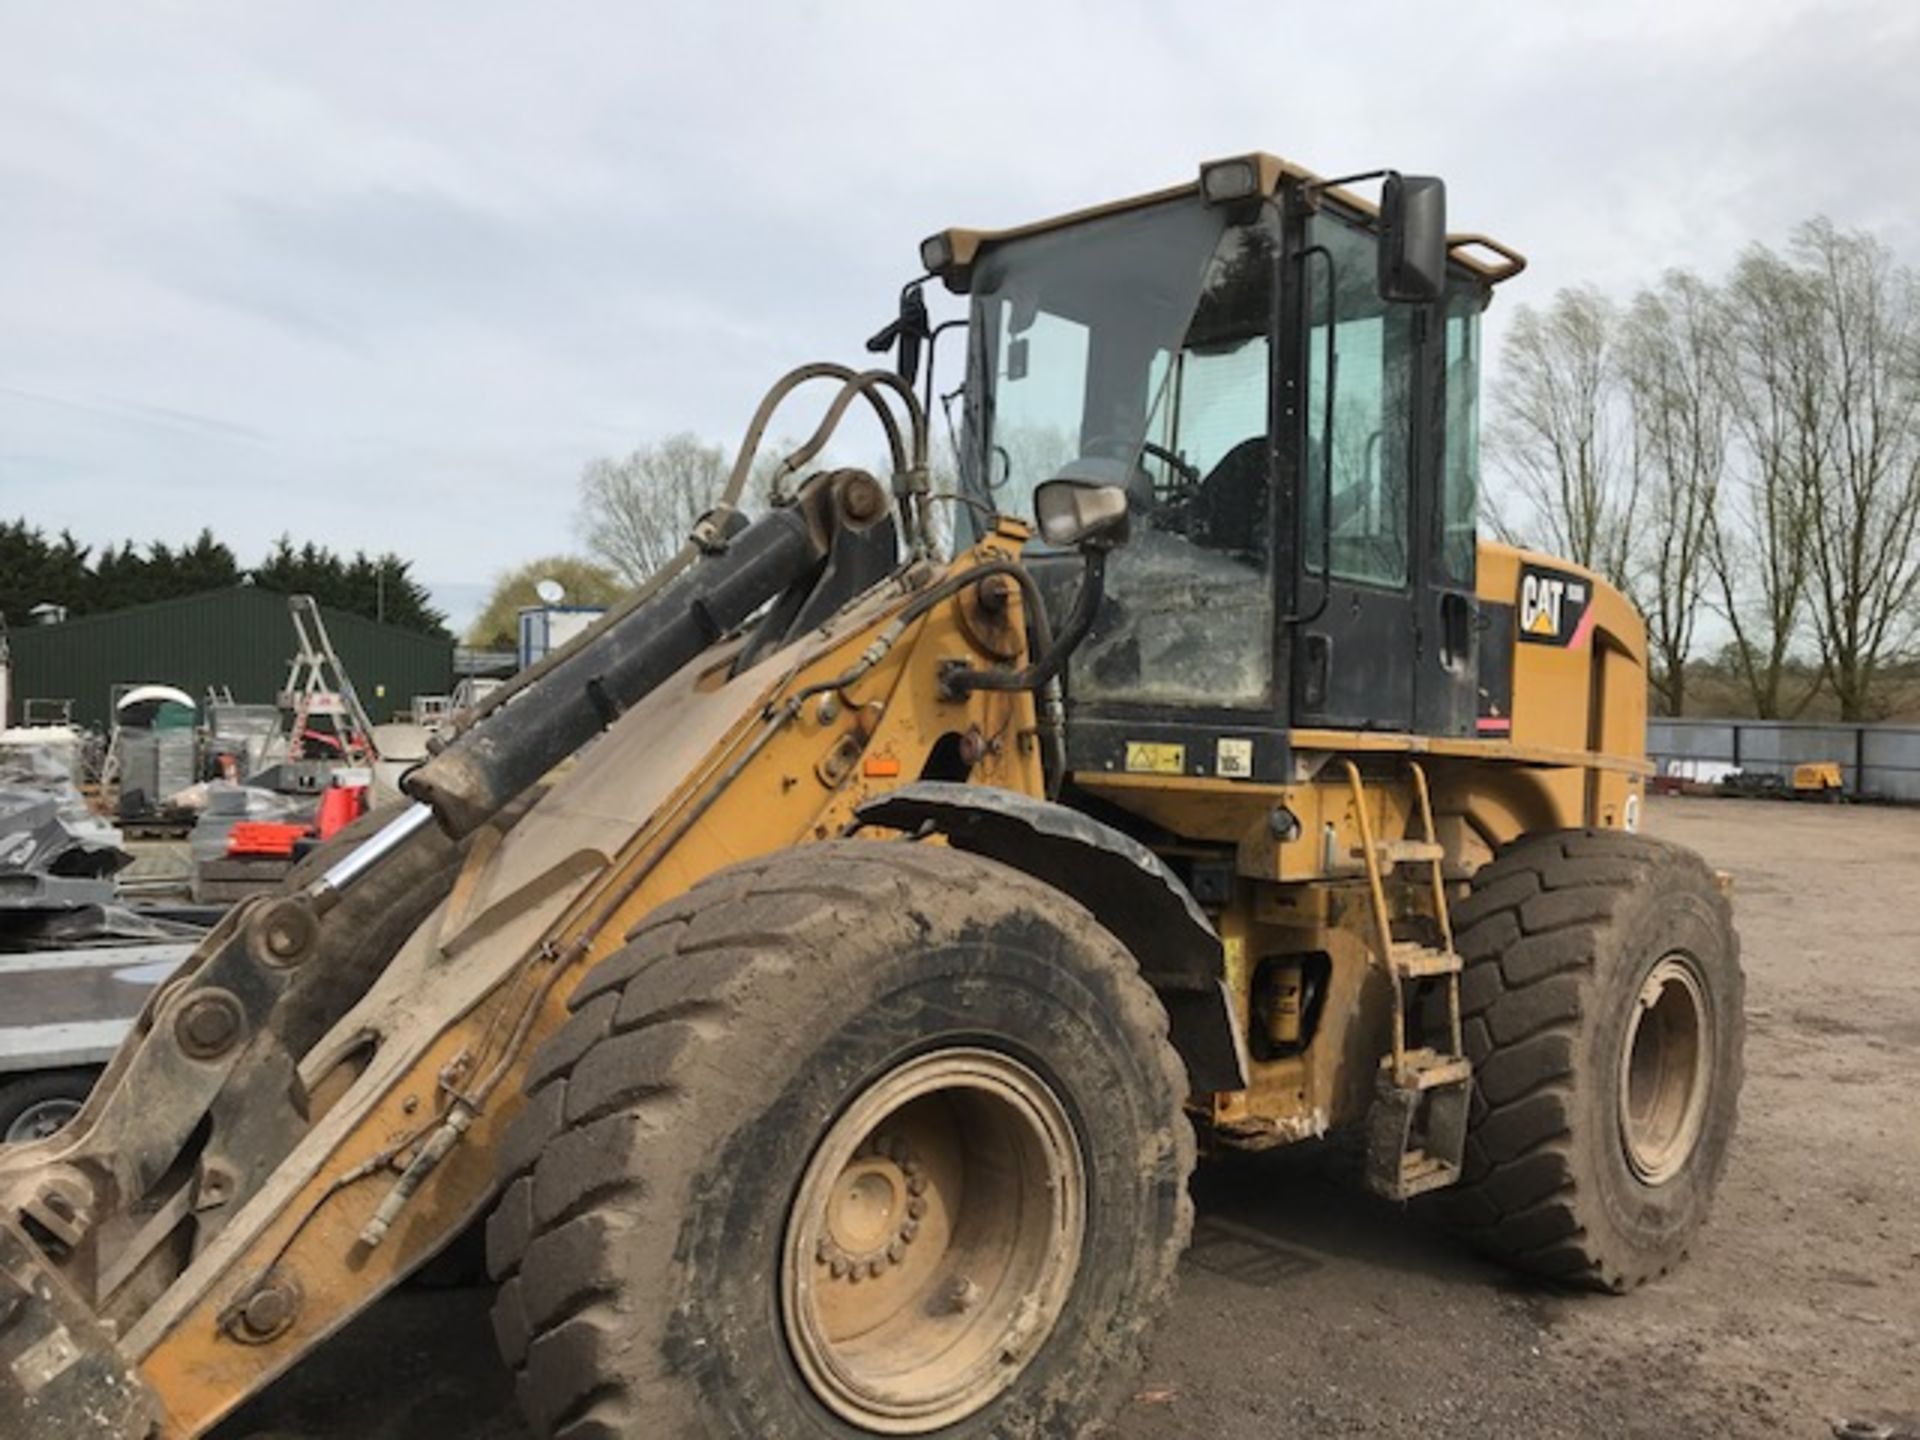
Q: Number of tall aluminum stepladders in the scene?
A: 1